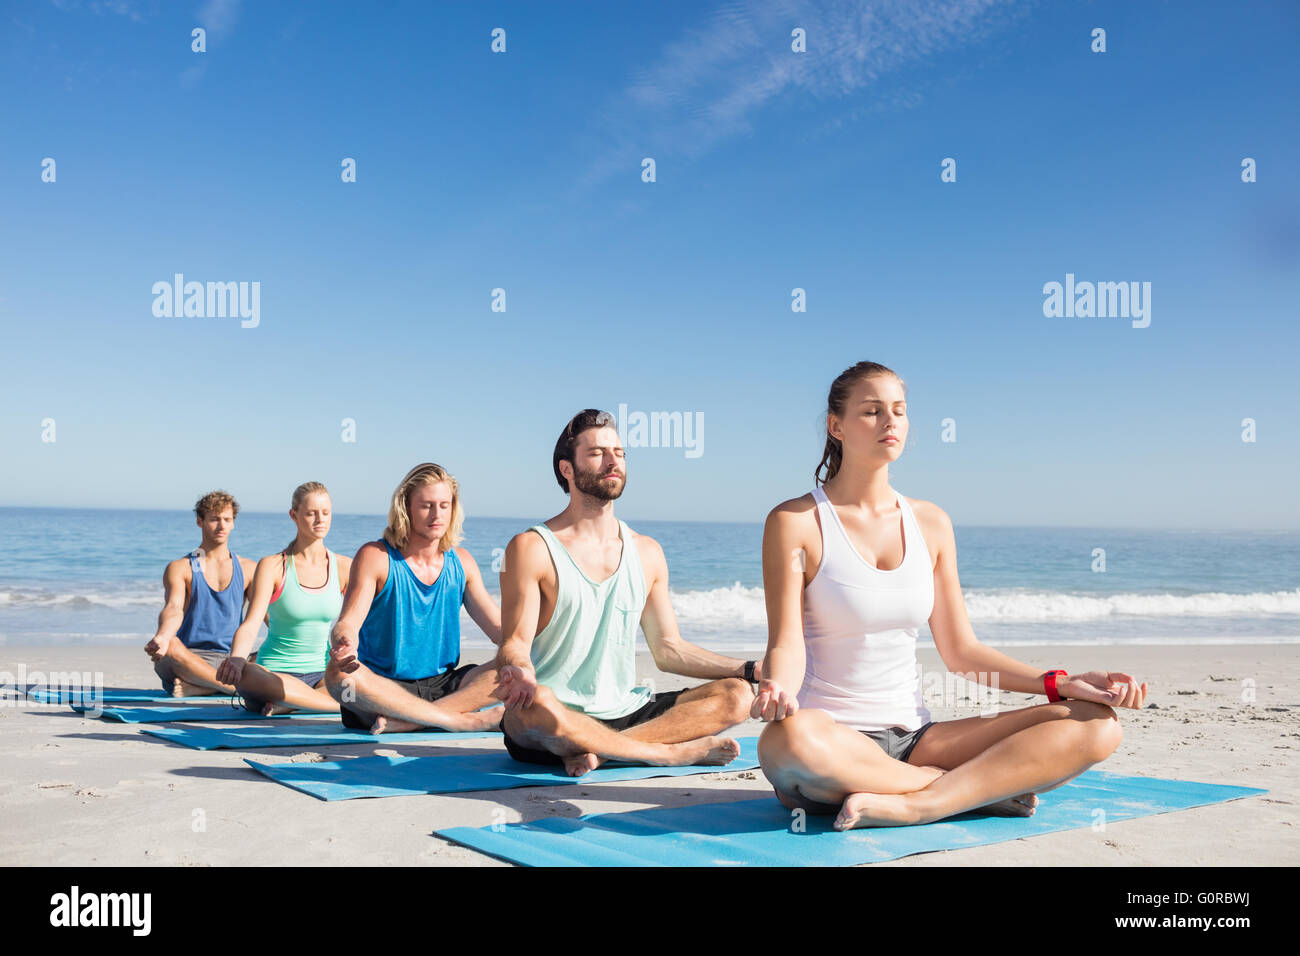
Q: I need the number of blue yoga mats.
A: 5